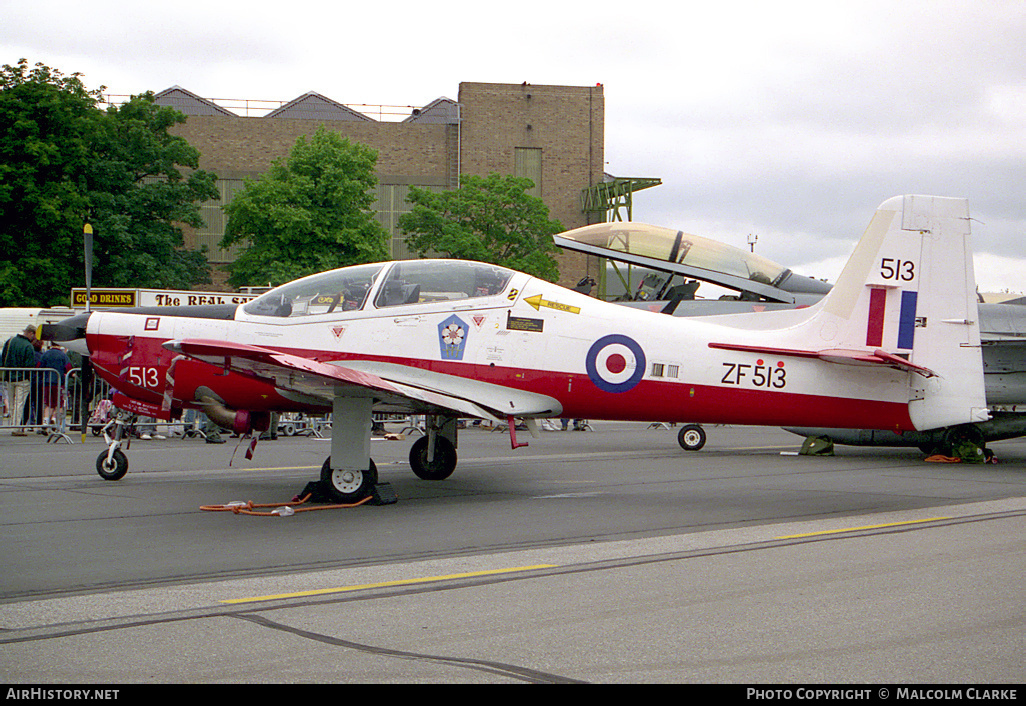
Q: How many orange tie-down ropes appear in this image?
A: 2